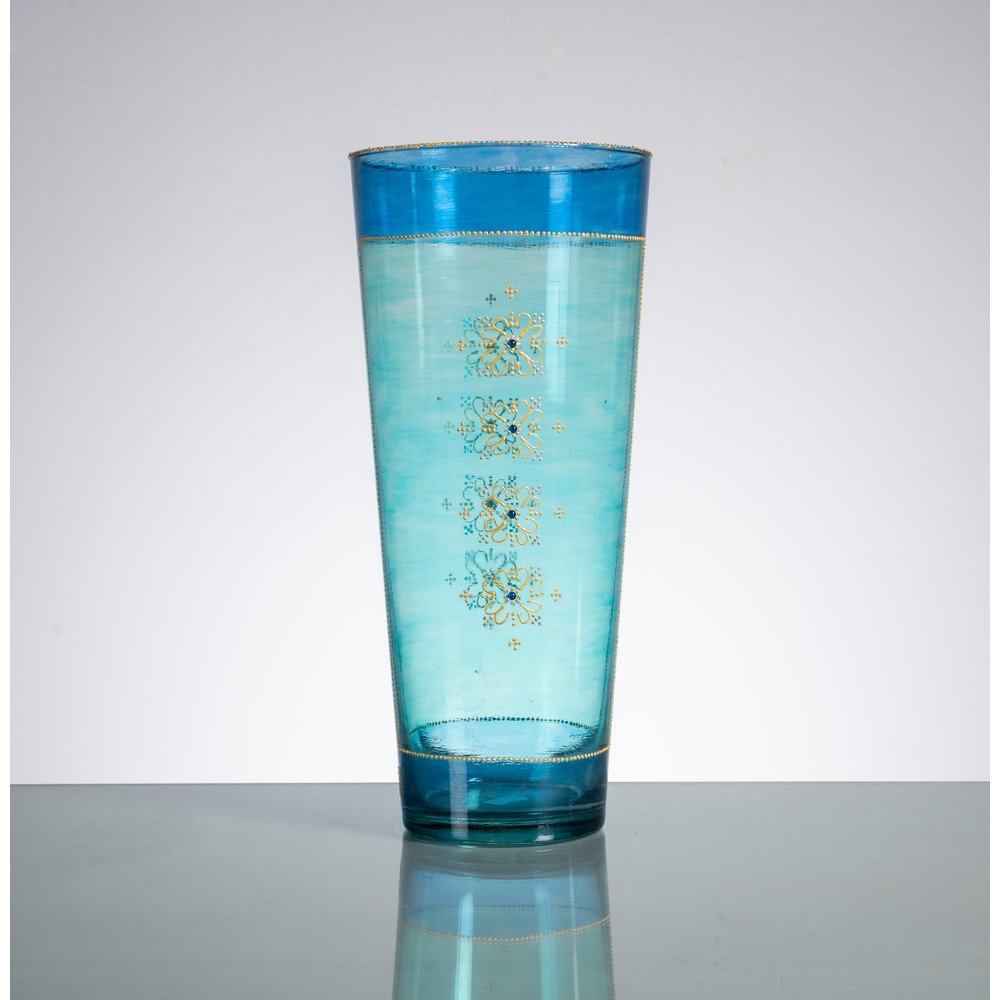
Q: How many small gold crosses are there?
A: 10